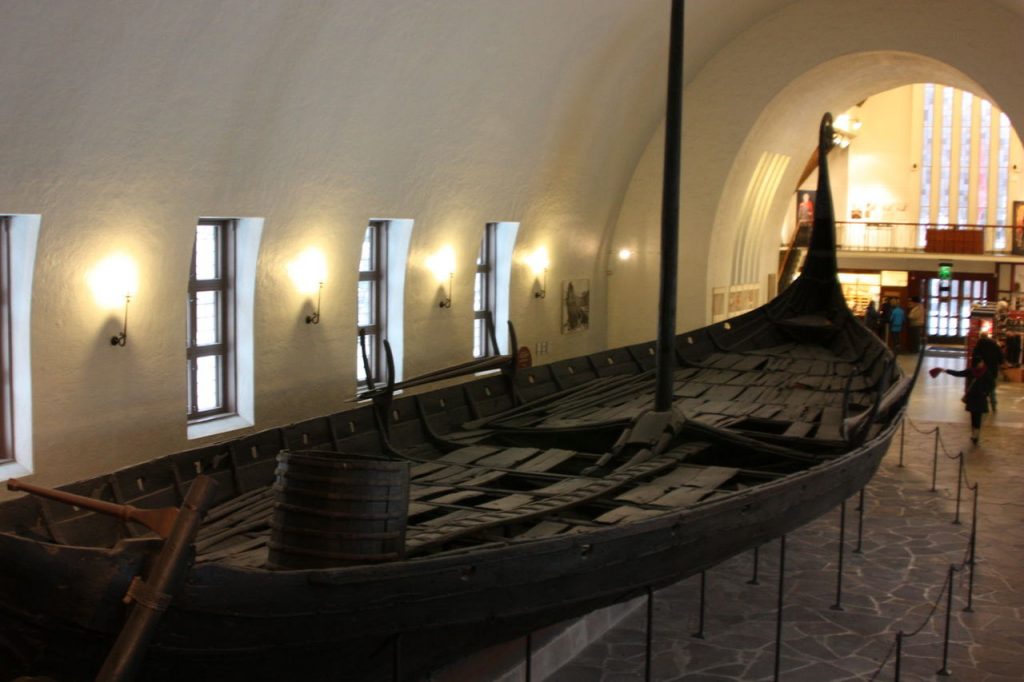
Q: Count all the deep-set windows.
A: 4